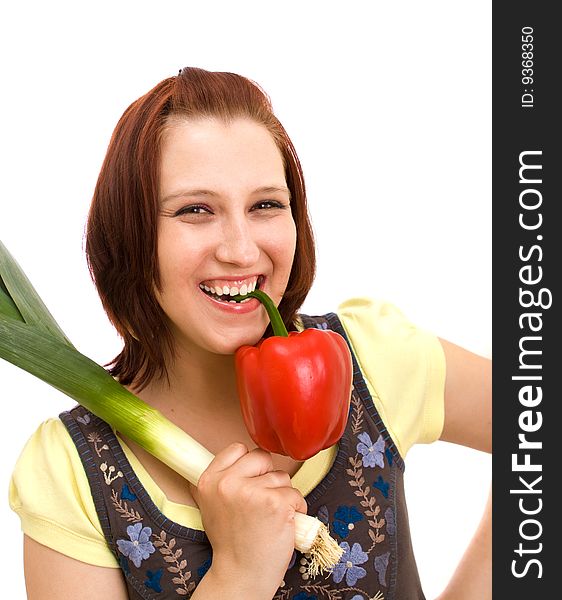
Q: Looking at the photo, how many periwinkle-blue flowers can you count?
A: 3